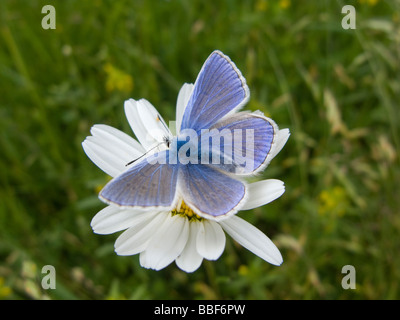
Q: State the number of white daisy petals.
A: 13